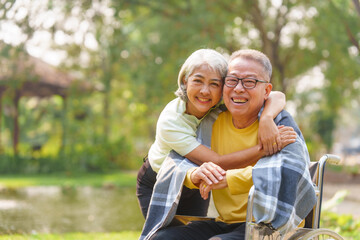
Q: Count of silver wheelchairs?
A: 1